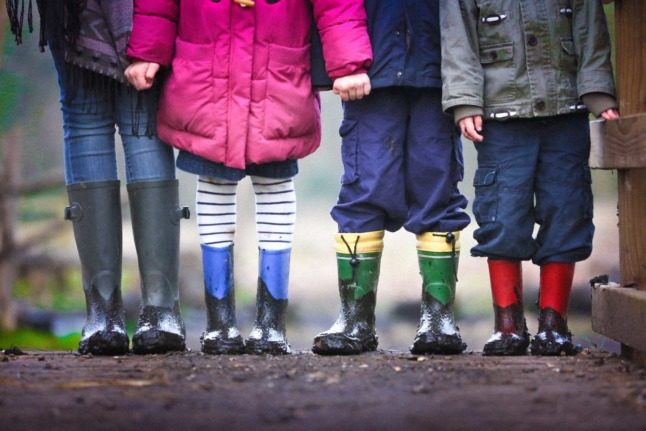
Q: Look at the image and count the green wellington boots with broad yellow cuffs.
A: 2